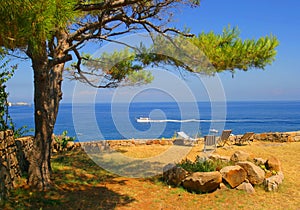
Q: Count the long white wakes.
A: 1